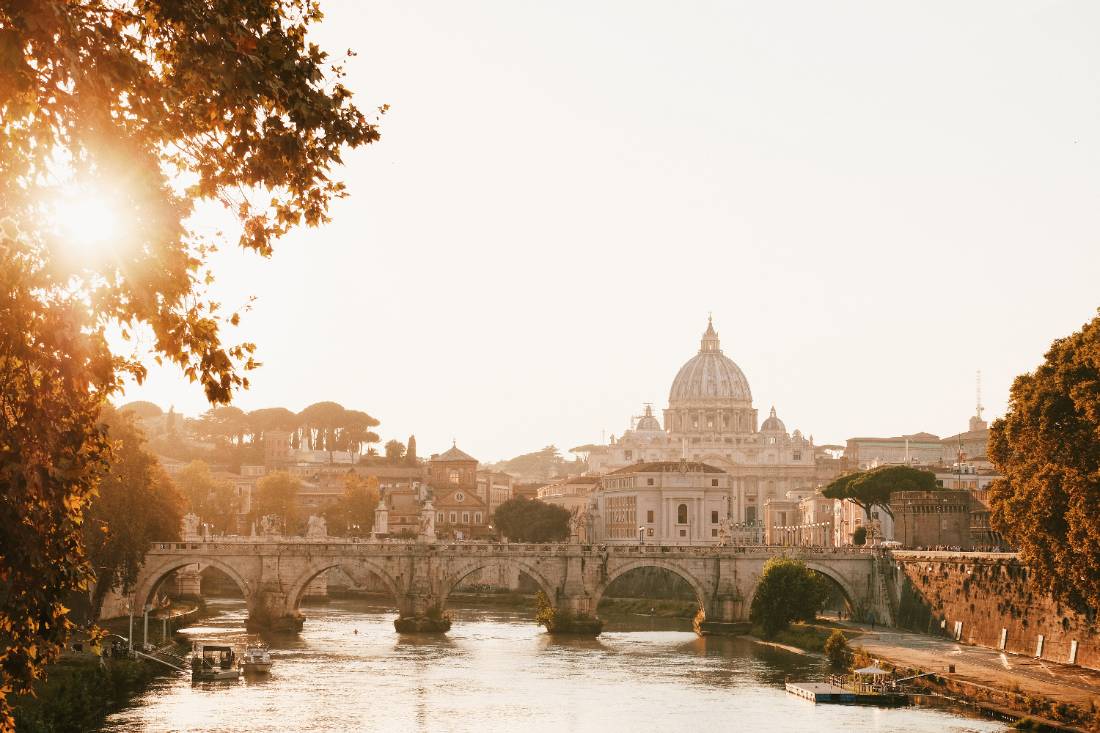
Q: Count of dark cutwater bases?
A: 4